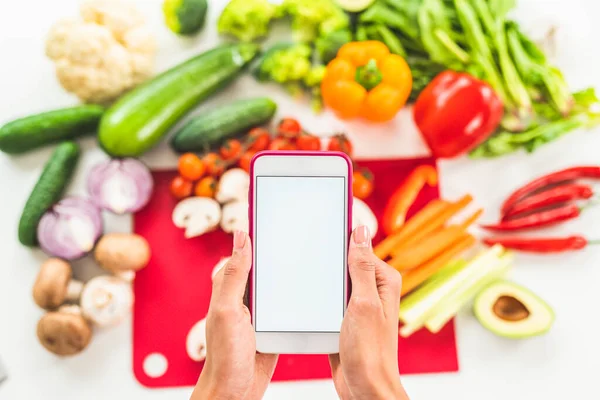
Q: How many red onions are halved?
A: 2